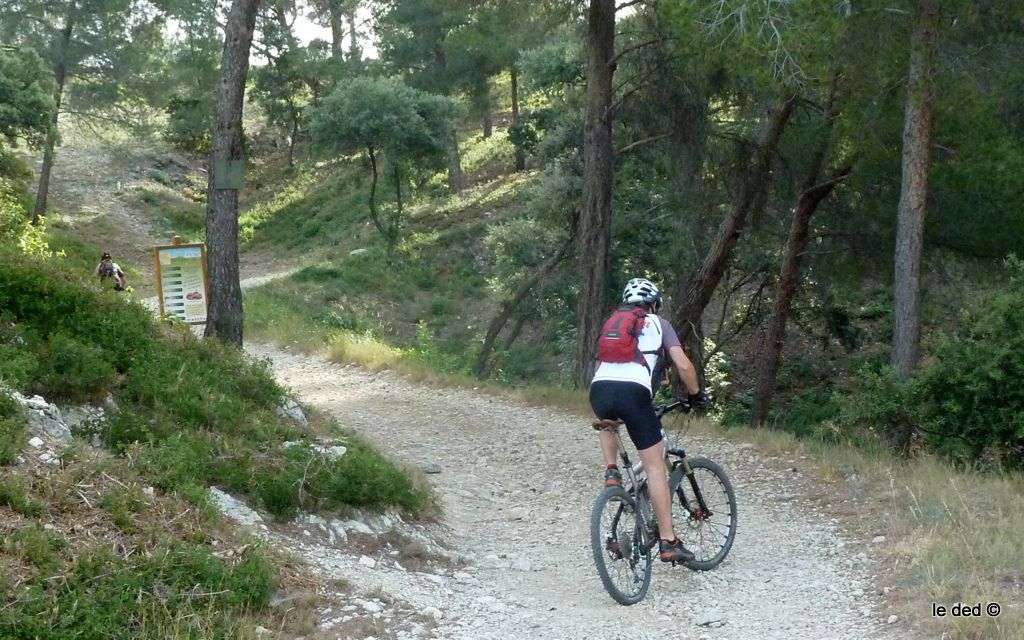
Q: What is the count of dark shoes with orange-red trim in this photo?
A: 2